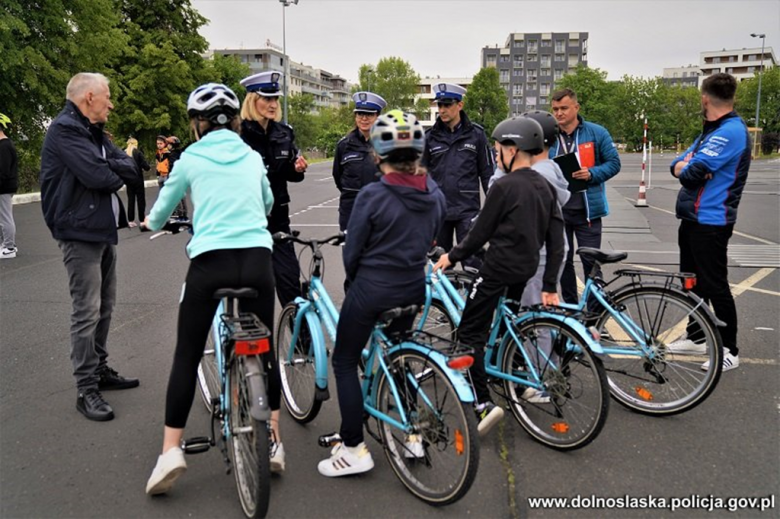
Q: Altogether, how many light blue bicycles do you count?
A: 4